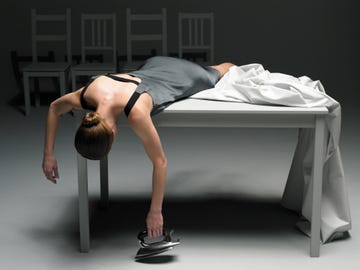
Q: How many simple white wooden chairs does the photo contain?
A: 4